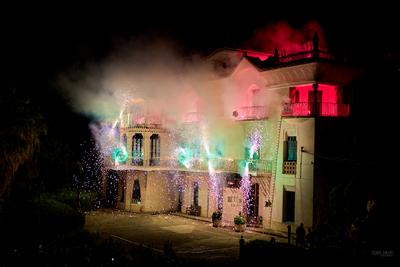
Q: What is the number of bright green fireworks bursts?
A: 3